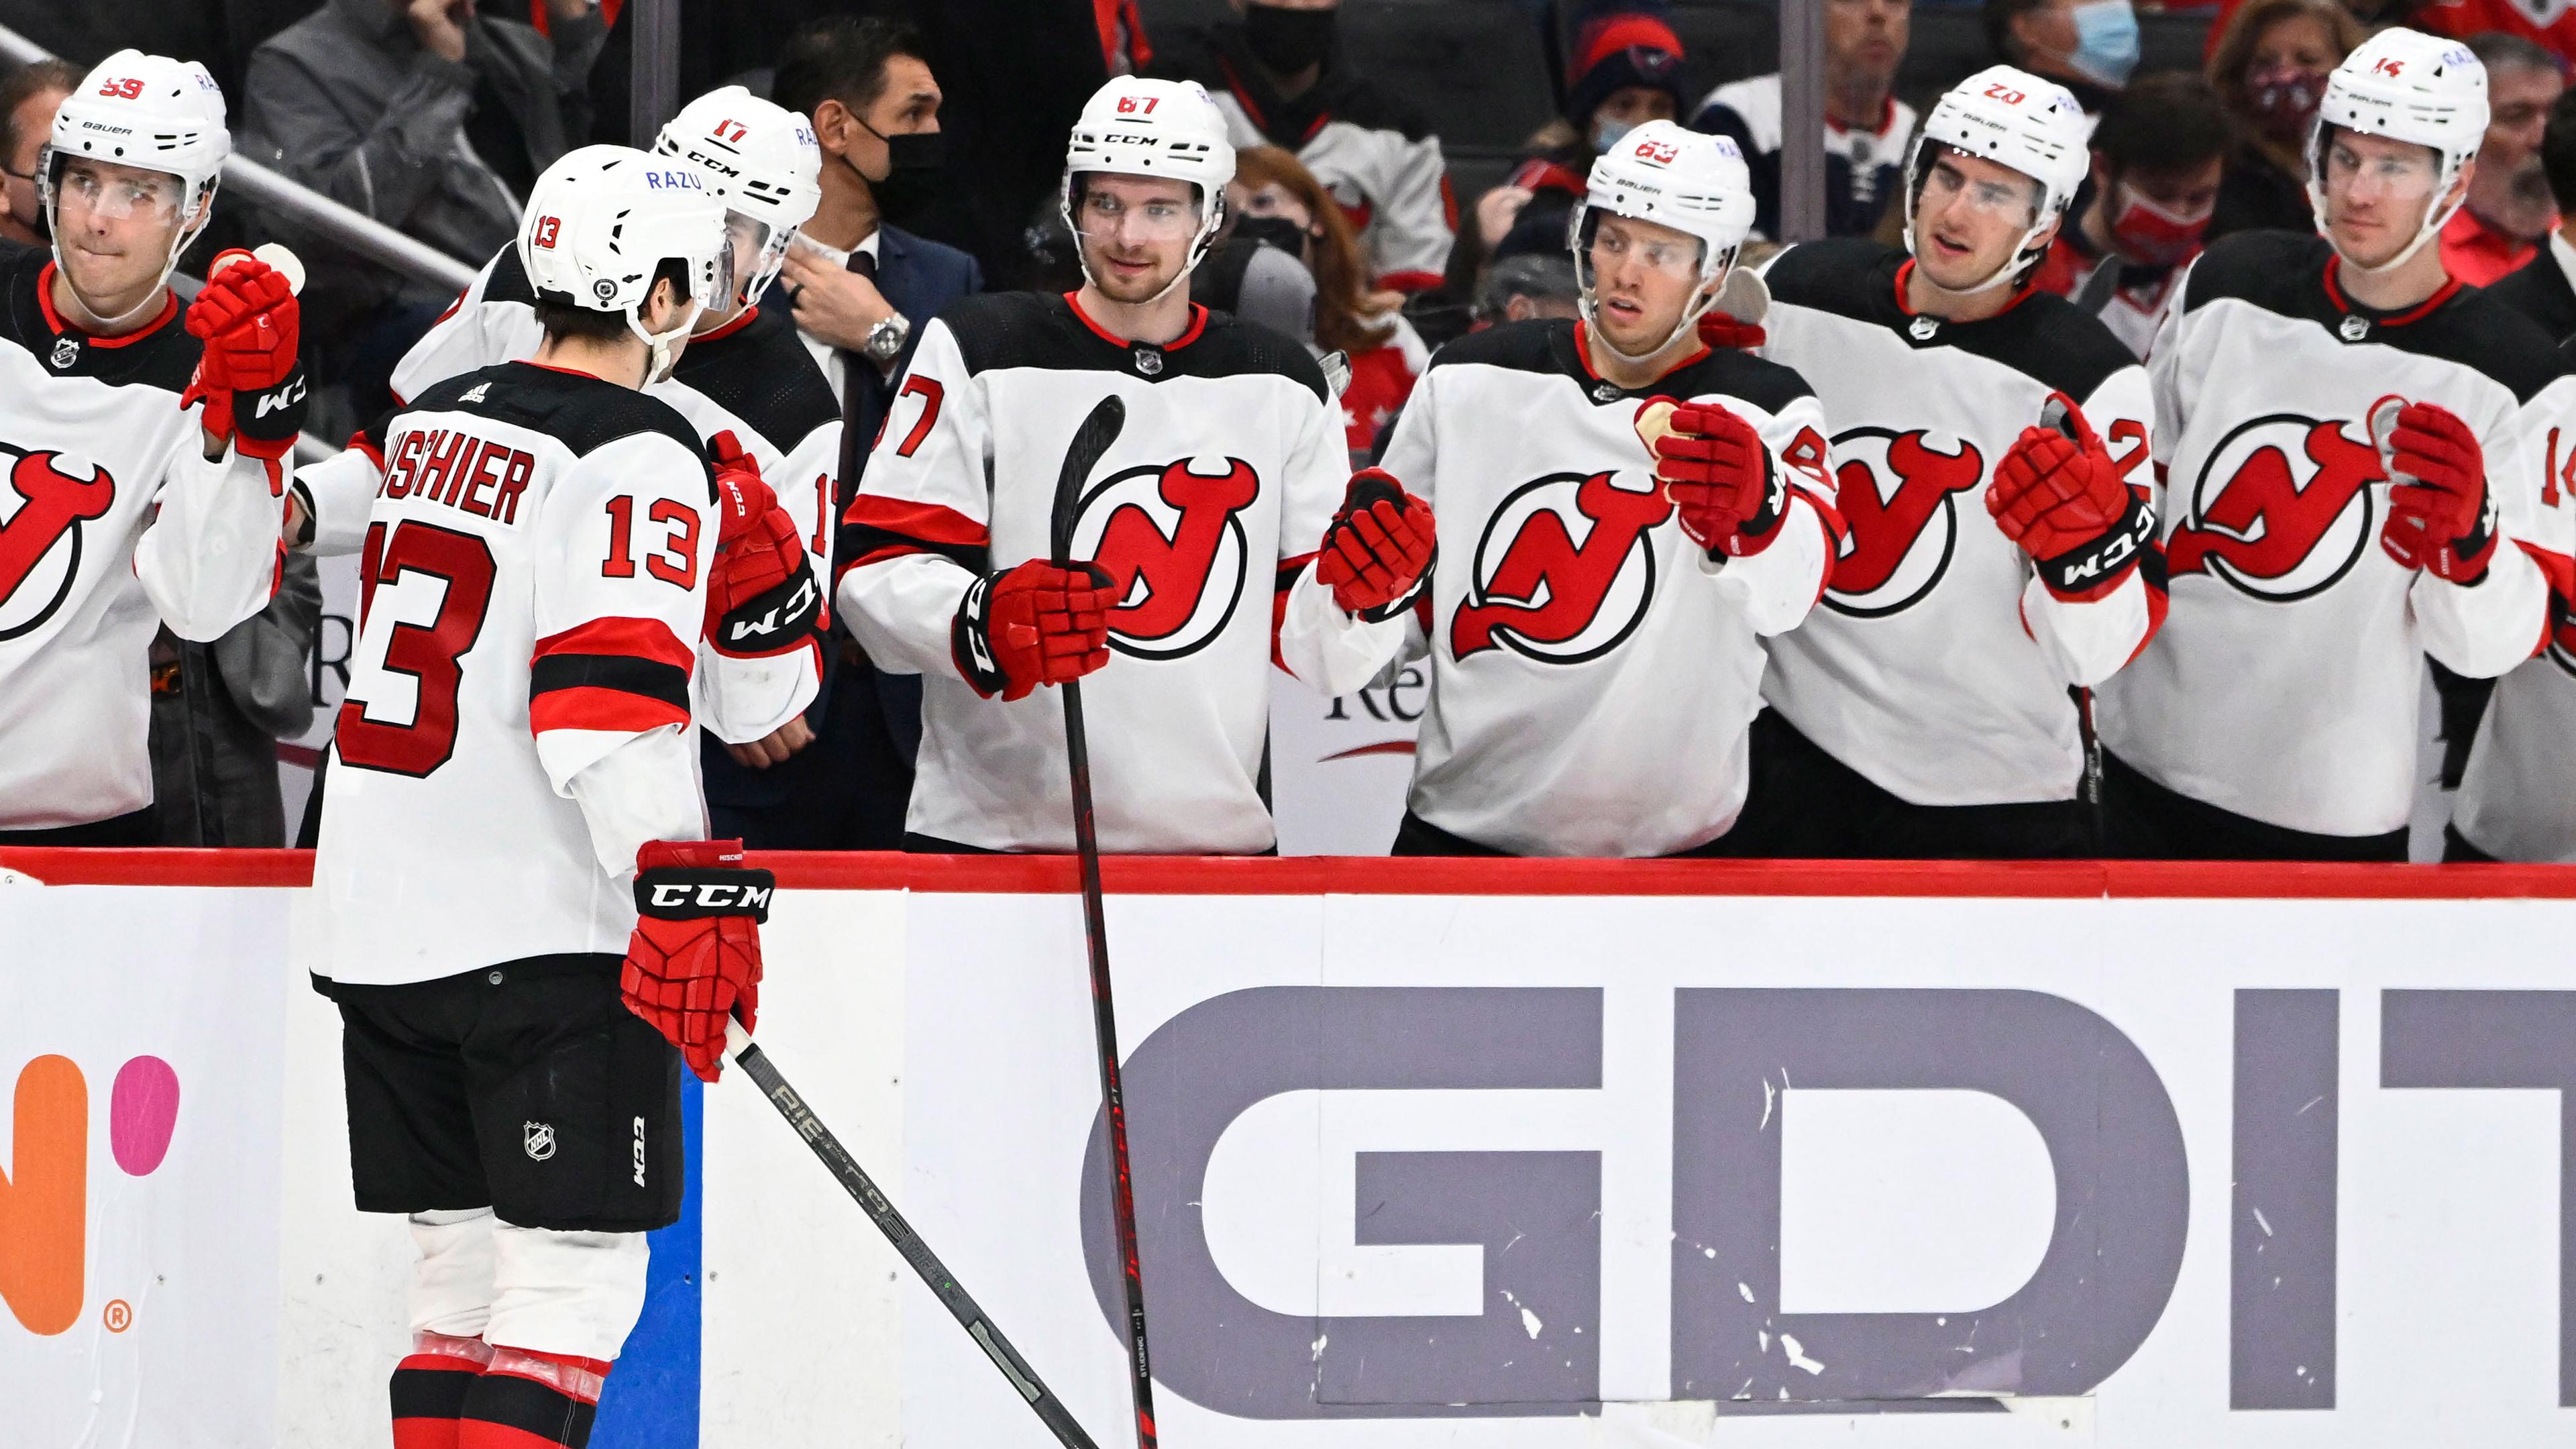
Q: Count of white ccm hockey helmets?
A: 2